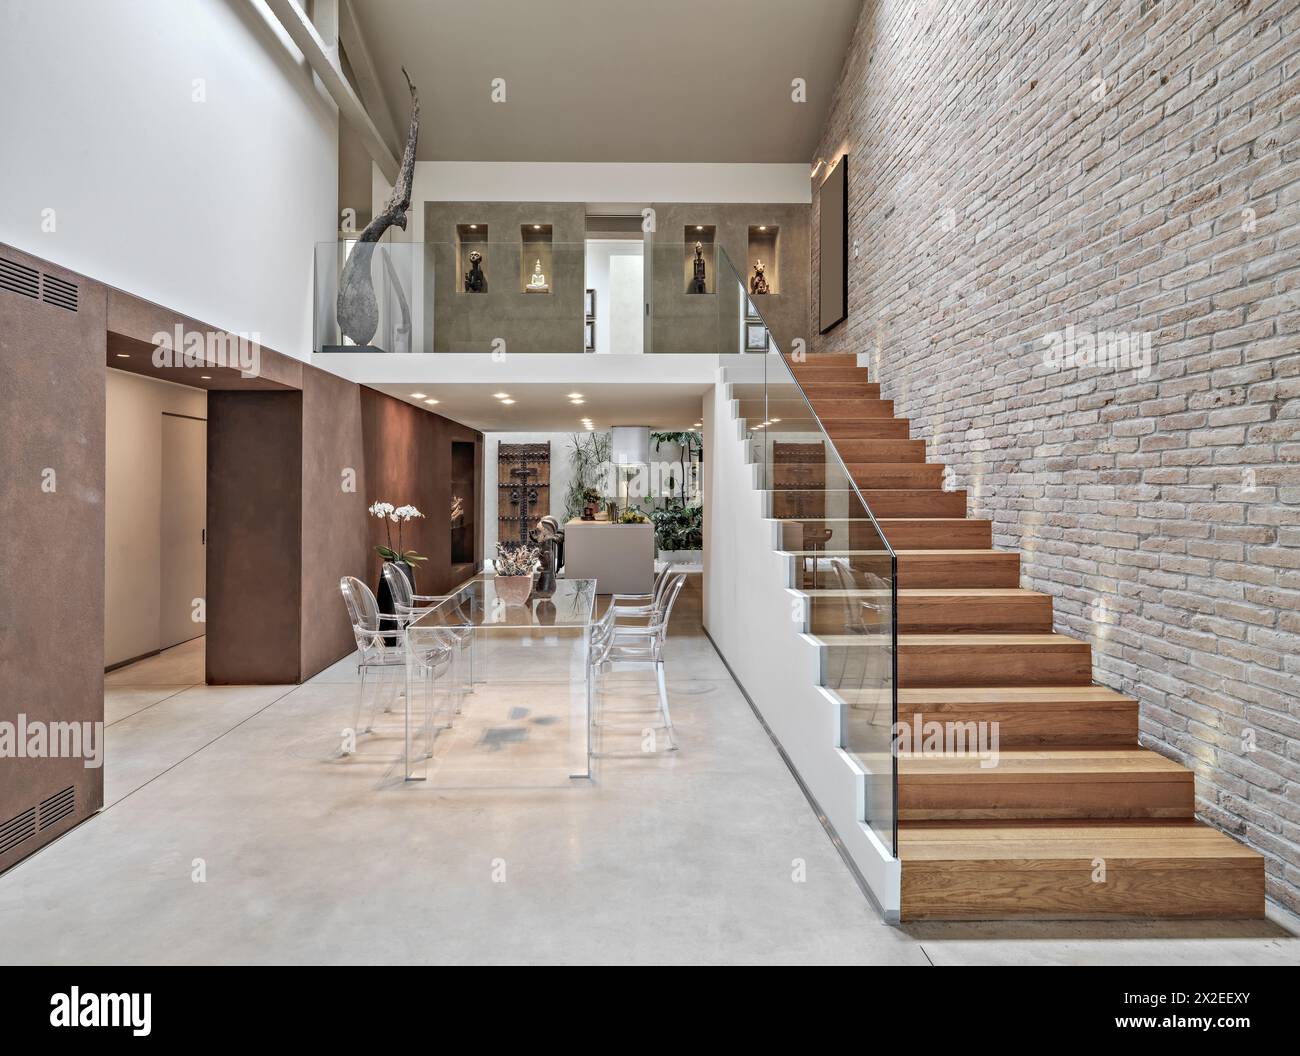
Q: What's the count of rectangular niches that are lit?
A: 4